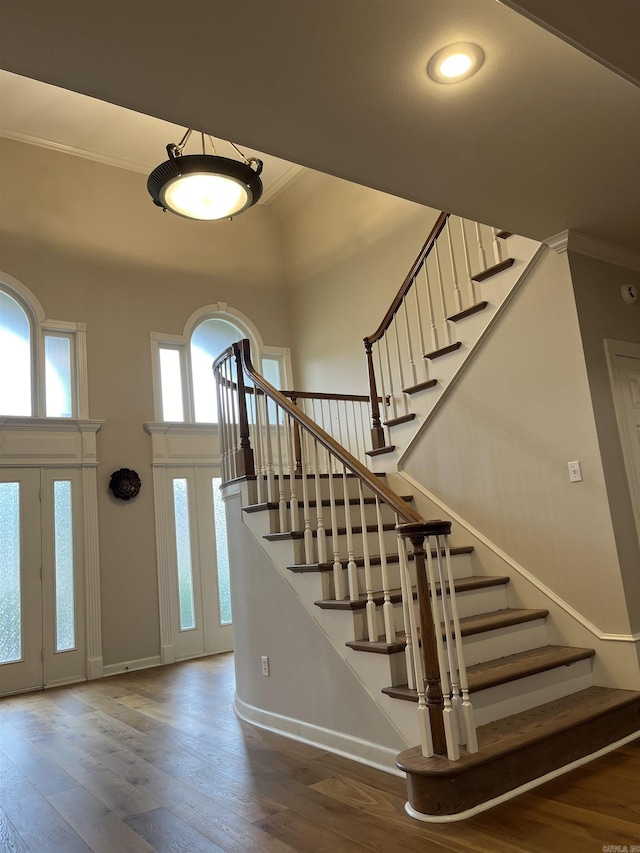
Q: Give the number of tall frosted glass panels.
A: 4